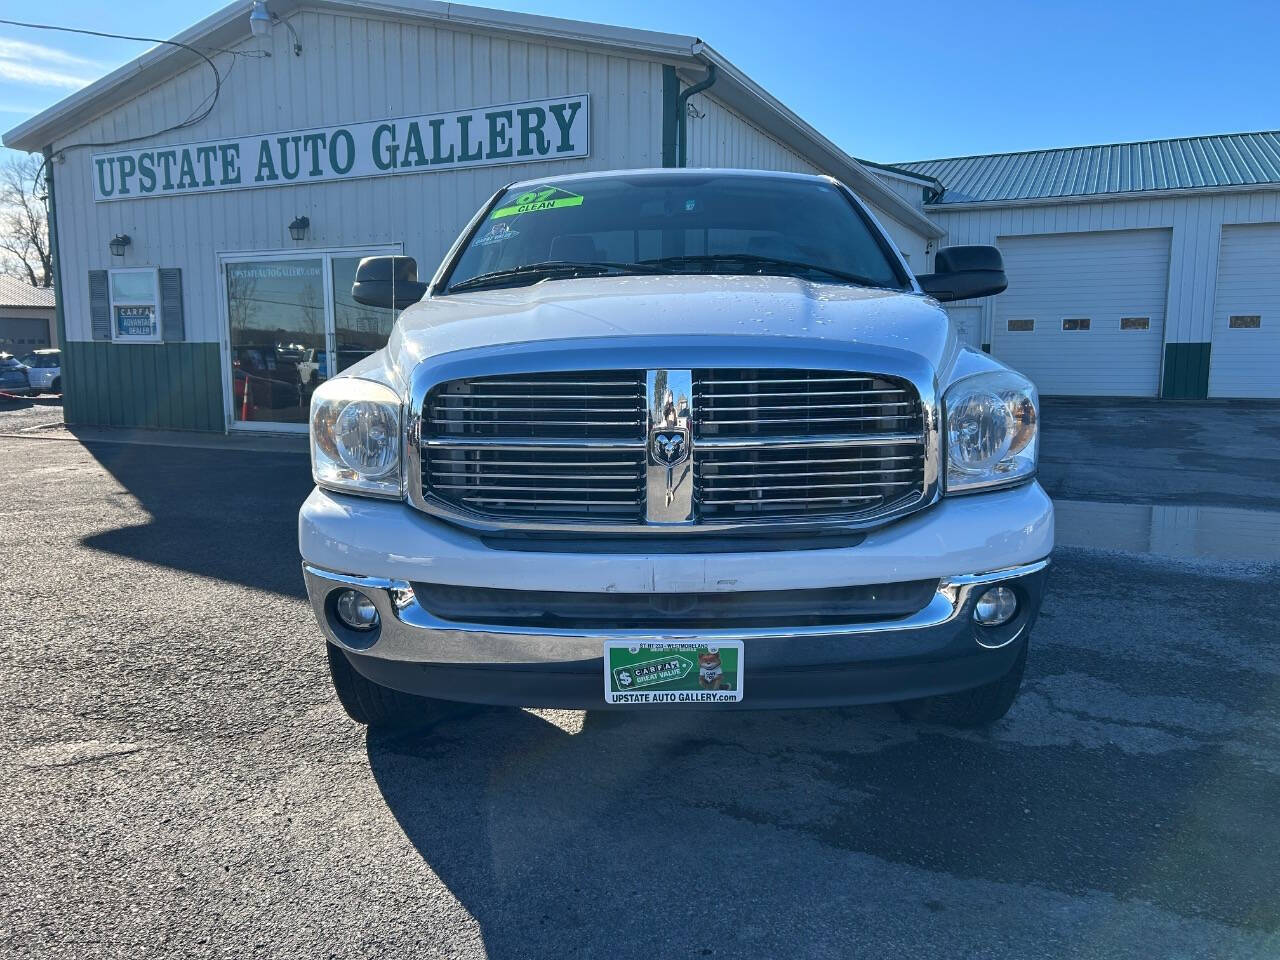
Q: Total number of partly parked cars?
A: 2